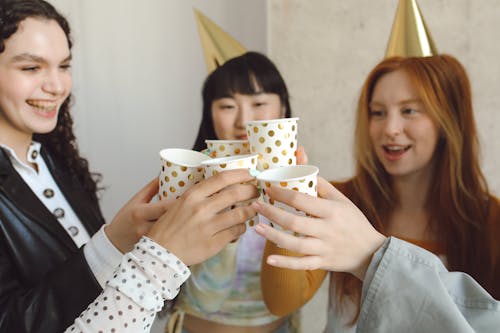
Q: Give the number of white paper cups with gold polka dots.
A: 5